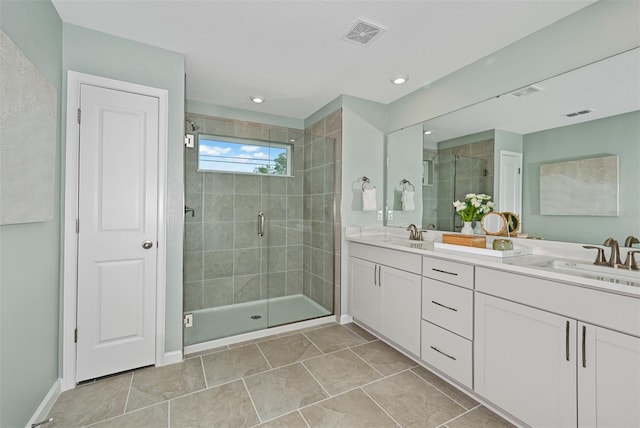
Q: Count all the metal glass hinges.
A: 2